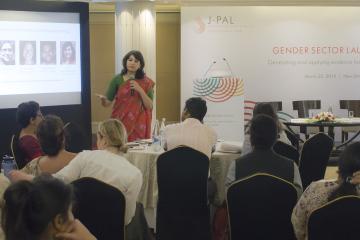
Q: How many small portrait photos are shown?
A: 4